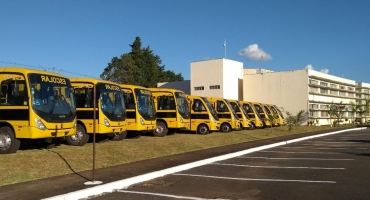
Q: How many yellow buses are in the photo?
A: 11